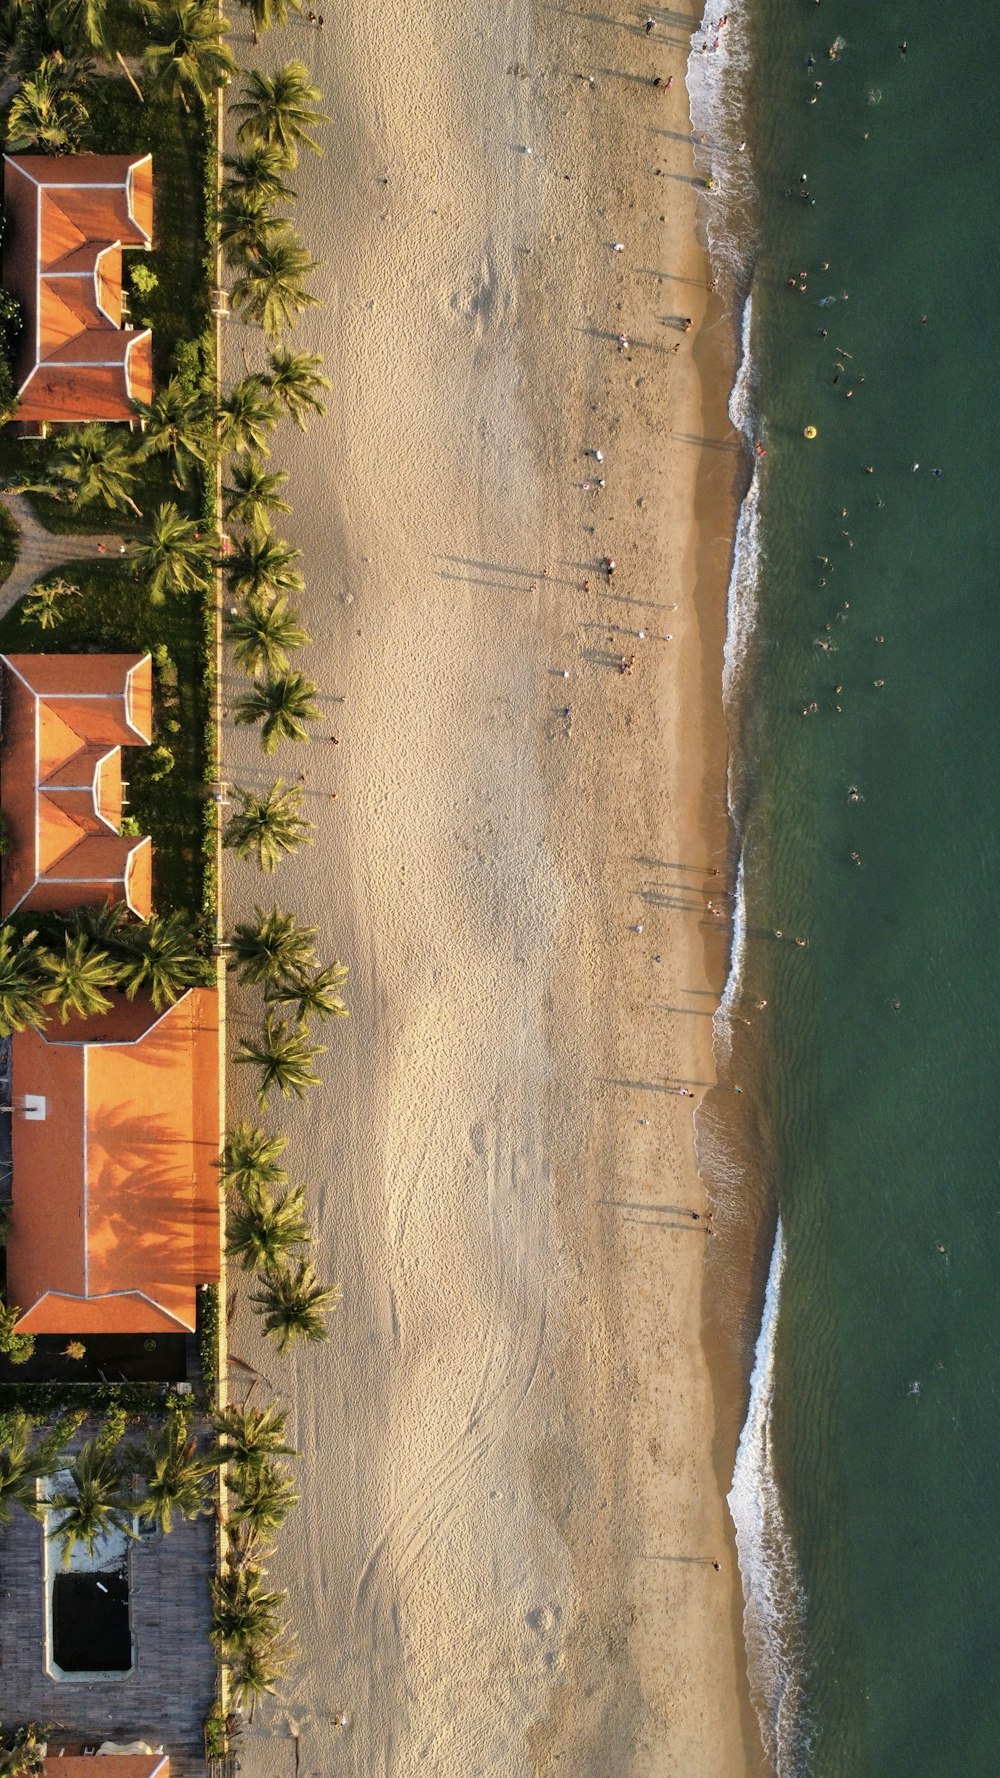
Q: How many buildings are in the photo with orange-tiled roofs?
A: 4